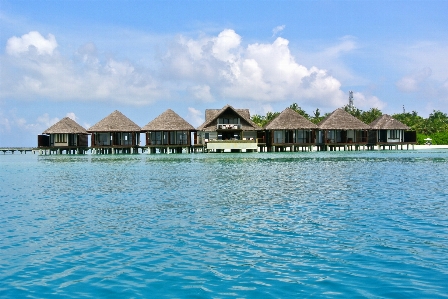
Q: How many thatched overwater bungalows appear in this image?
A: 7